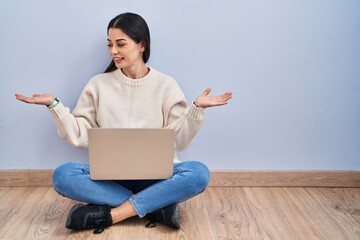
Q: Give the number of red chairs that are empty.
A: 0